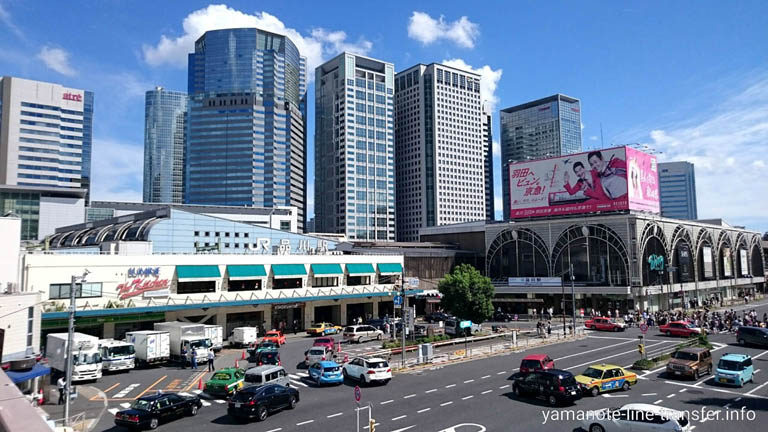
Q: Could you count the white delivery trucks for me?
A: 6